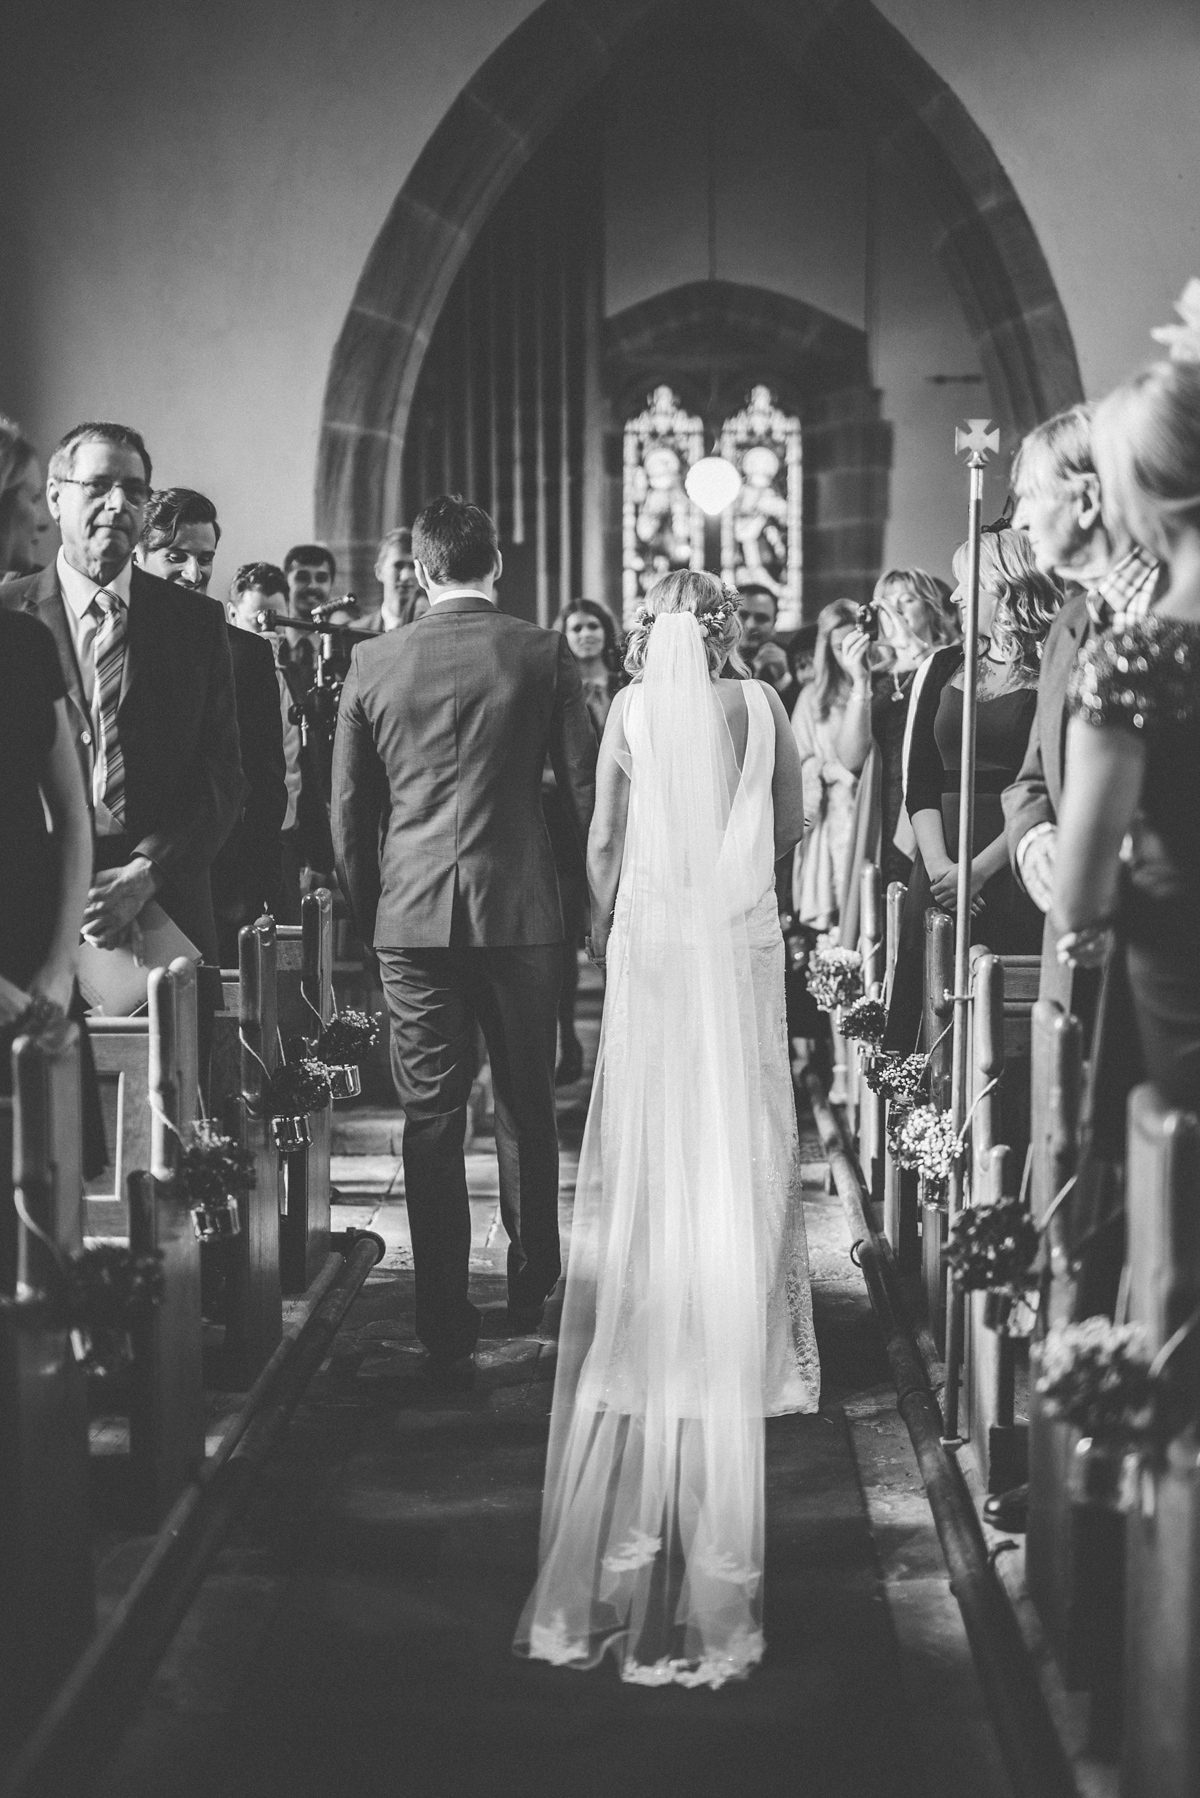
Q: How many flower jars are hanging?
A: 10